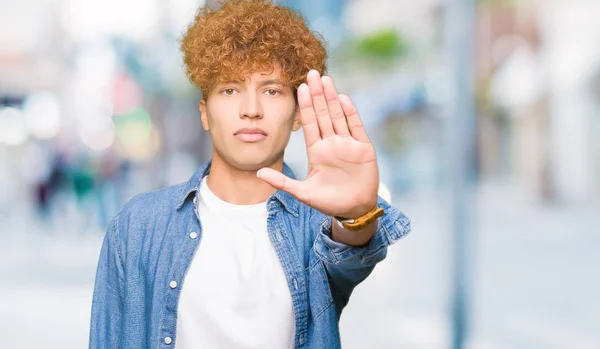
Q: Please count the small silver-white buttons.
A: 3